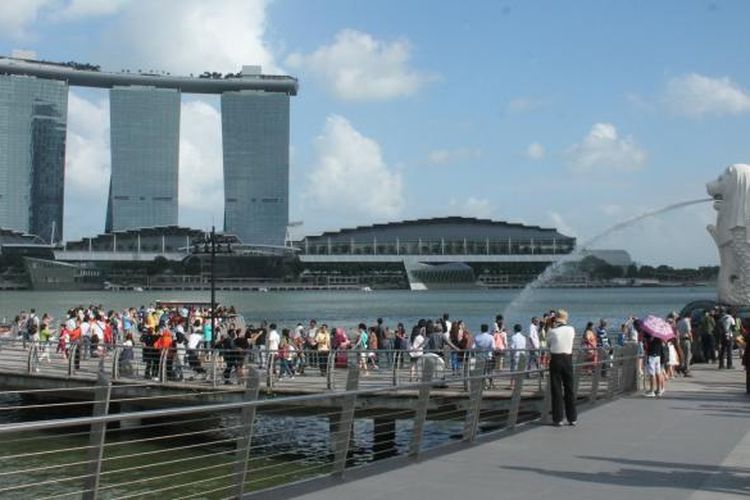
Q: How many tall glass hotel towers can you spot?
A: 3